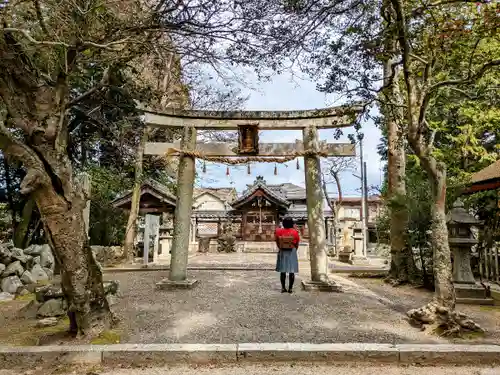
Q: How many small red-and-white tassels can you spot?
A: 5